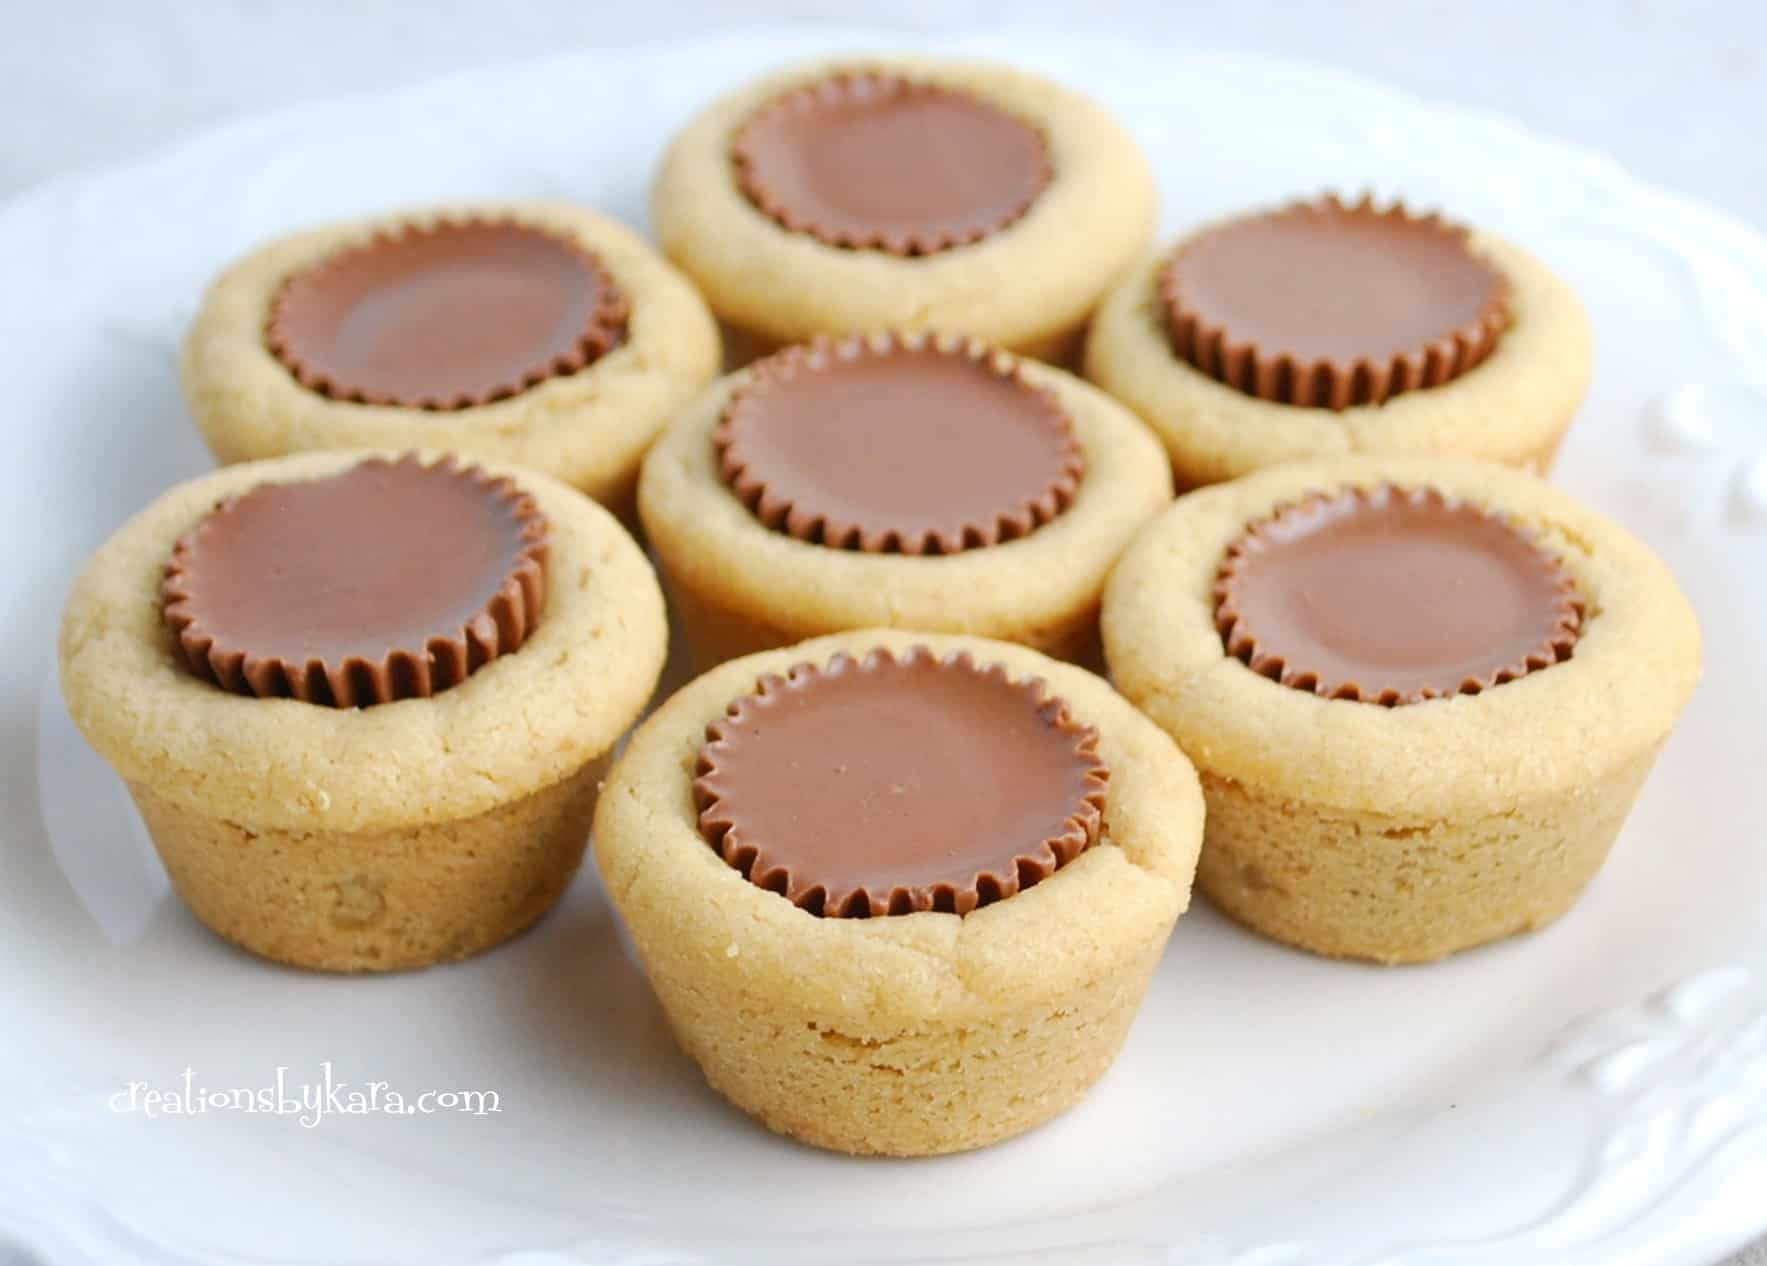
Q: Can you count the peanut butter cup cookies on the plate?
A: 7